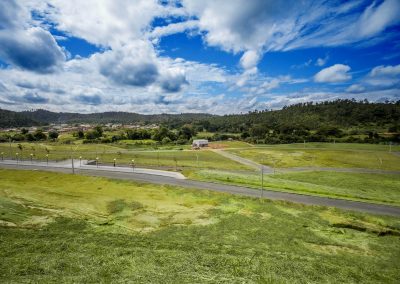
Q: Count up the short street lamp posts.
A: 8